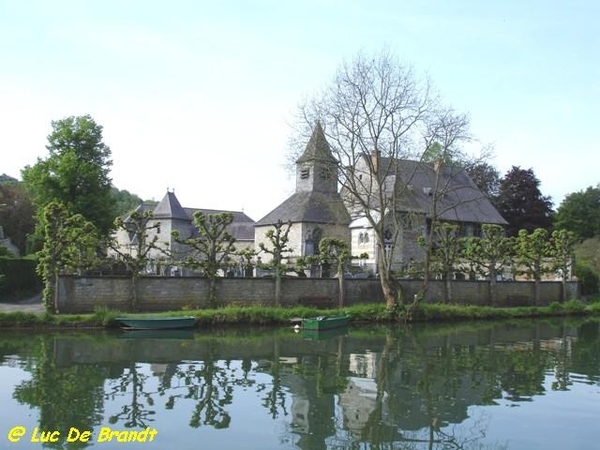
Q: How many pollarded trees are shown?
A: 9